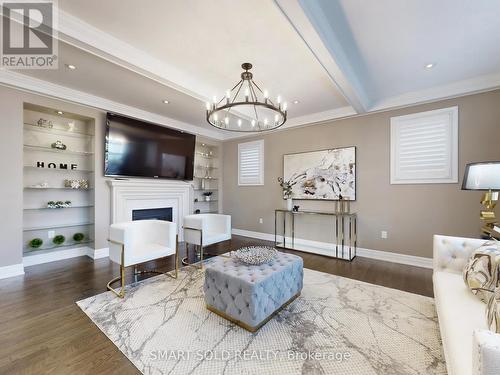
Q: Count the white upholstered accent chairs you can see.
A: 2